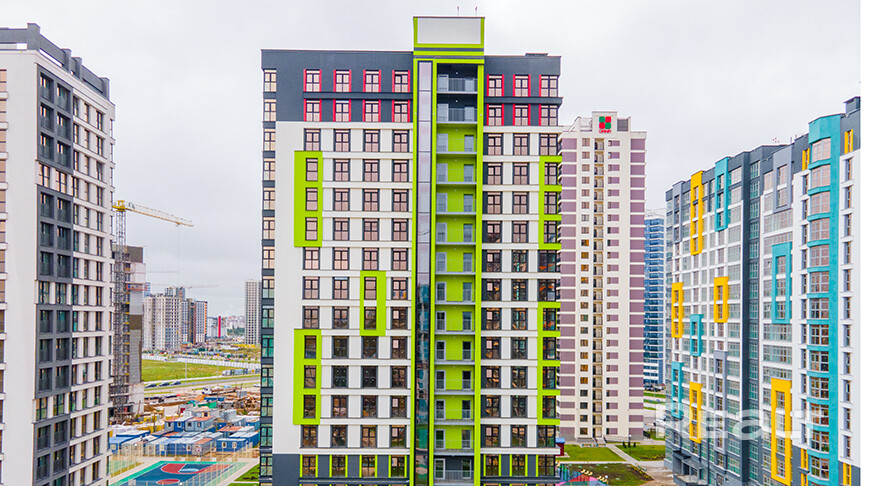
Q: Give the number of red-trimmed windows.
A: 14